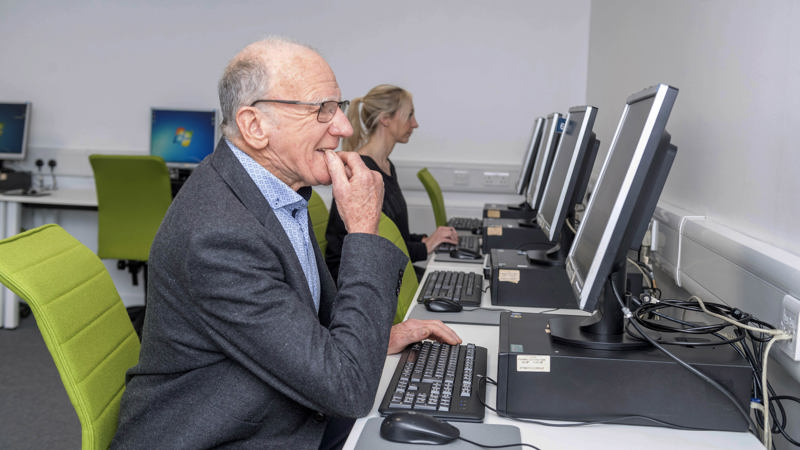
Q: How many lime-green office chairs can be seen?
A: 5